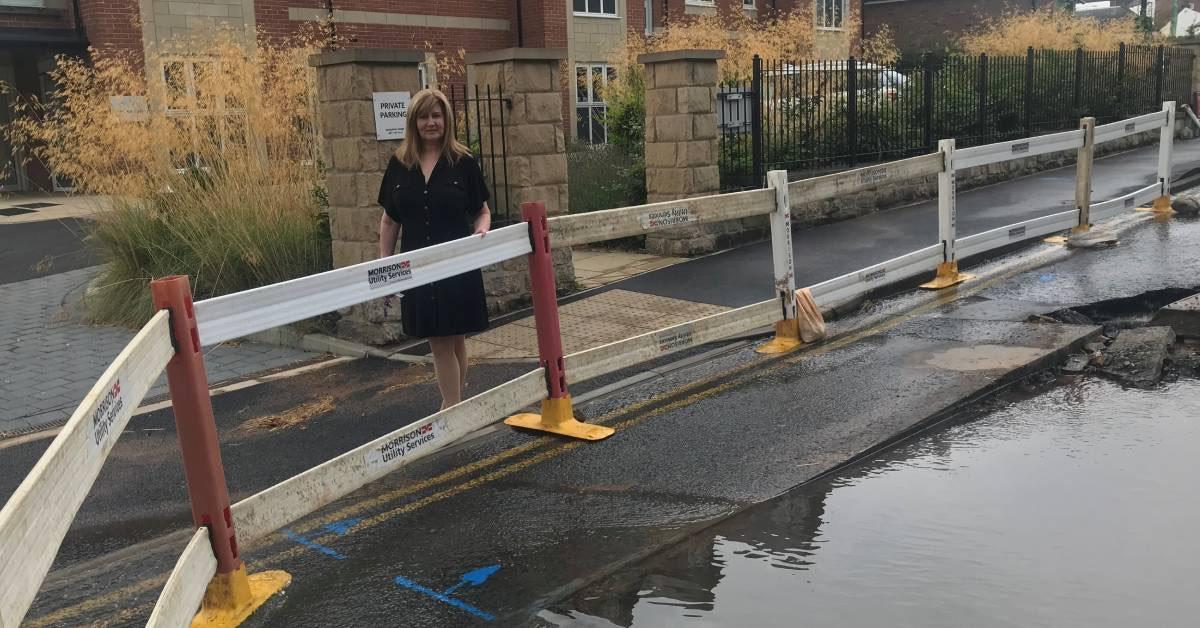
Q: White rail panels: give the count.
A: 12